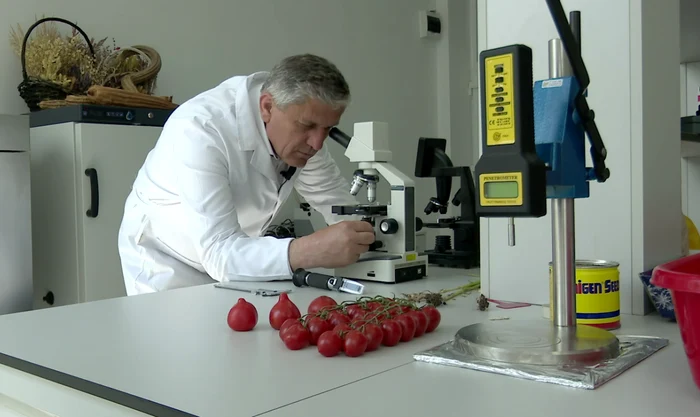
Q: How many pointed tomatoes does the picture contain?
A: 2